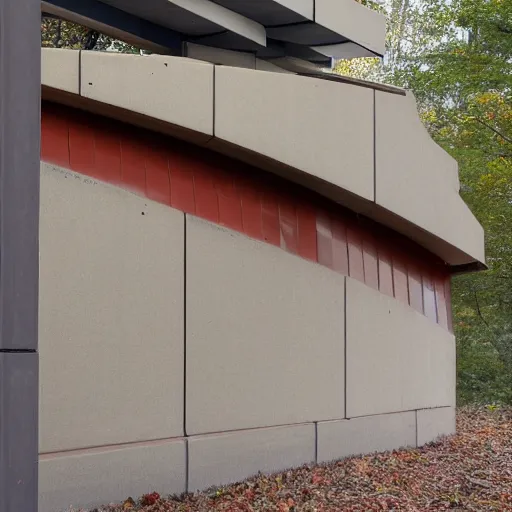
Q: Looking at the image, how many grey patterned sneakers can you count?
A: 0